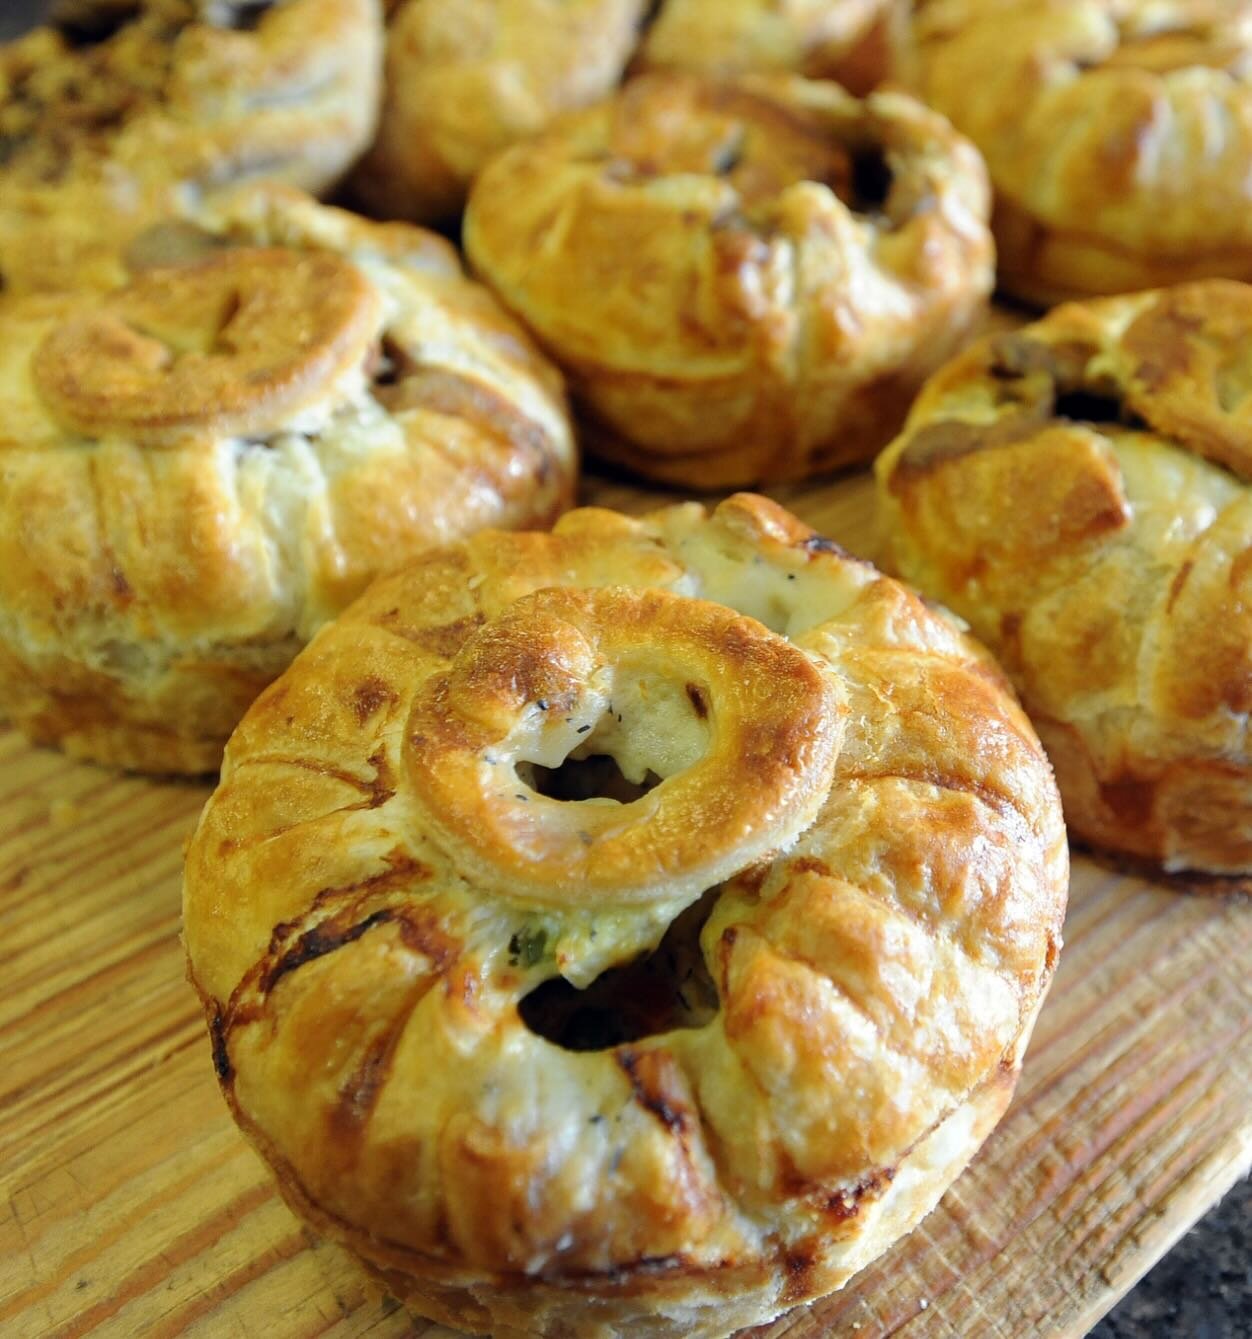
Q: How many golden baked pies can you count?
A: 8